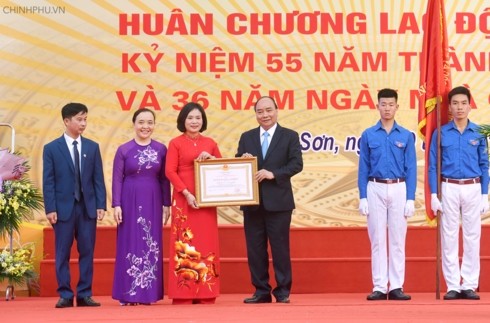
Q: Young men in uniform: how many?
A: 2